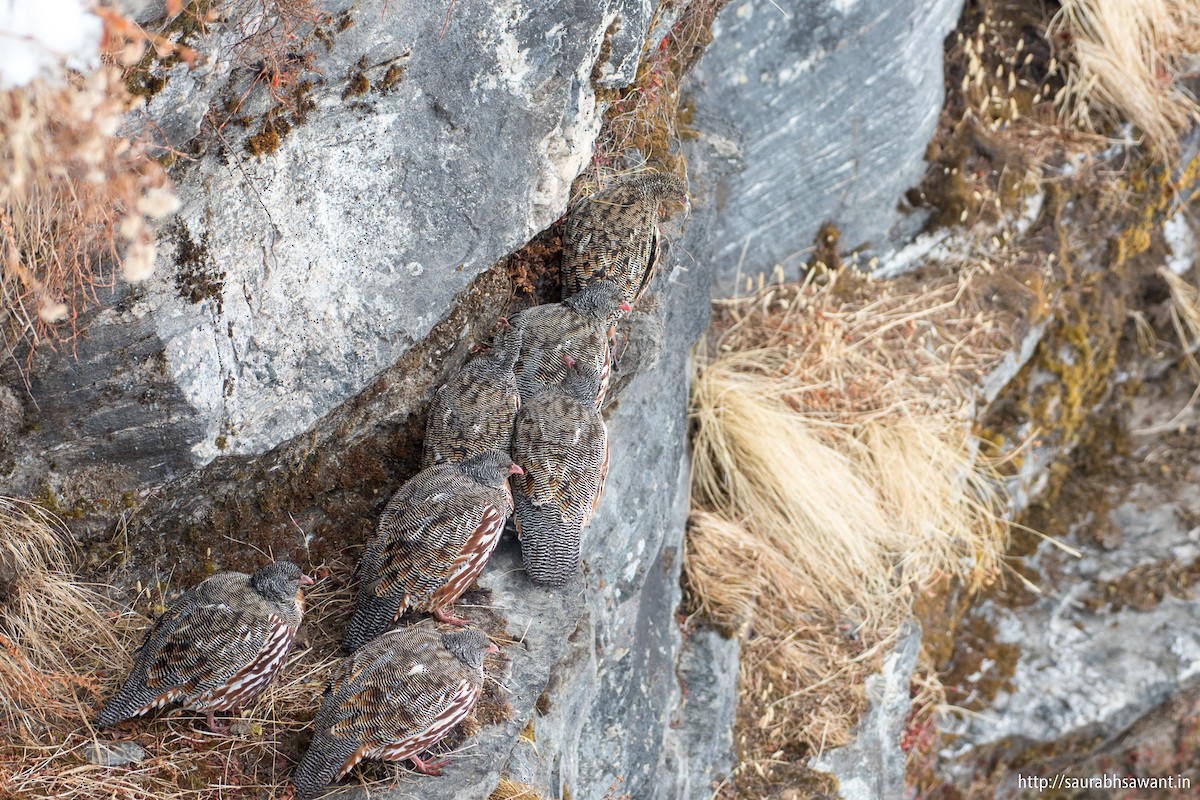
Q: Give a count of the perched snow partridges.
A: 7